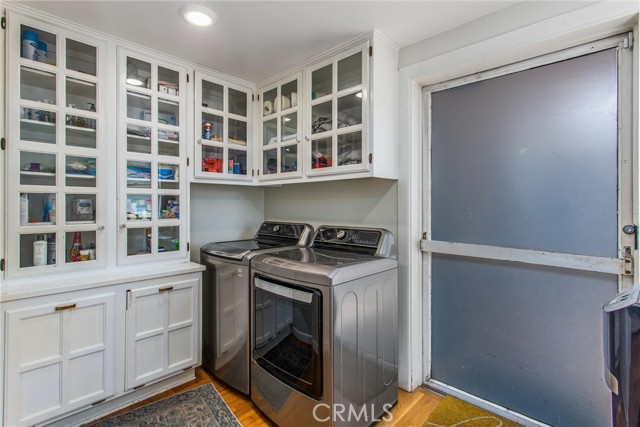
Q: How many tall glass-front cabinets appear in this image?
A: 2